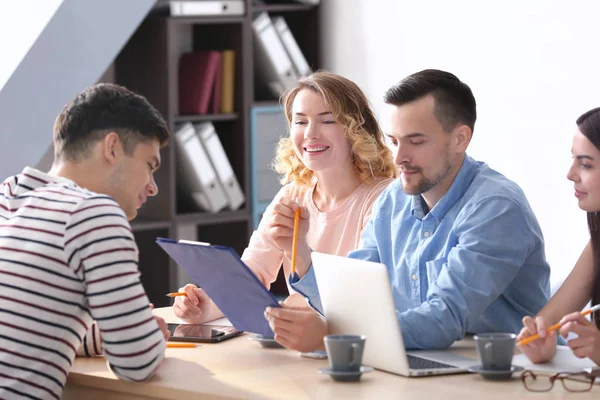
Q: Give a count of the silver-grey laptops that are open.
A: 1